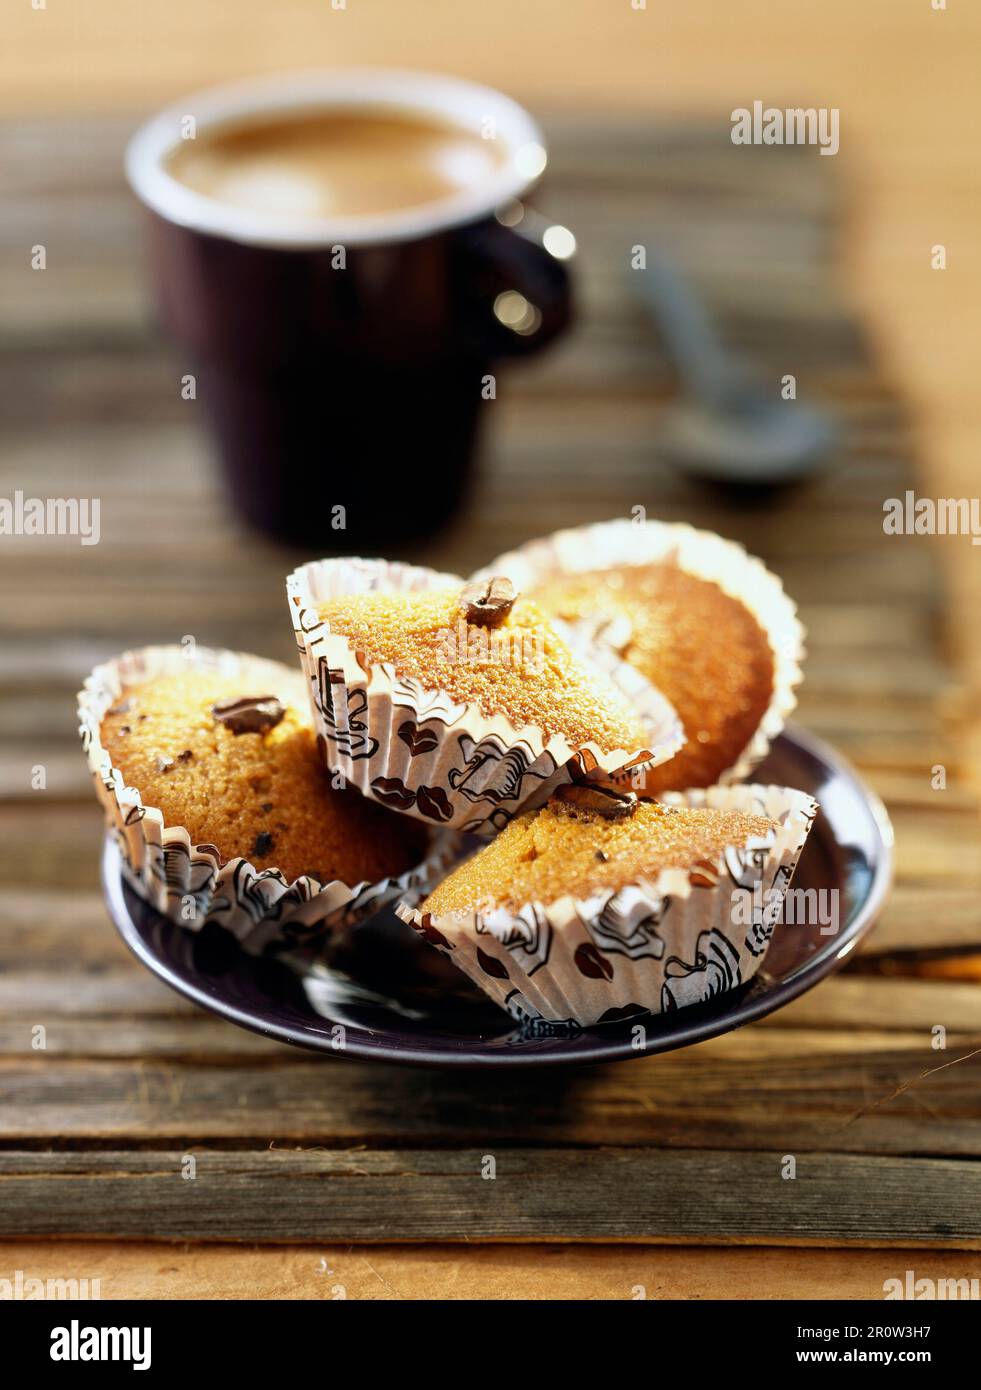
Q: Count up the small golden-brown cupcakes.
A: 4